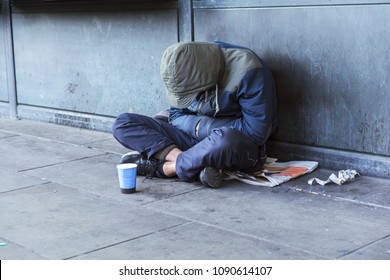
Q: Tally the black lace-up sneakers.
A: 2